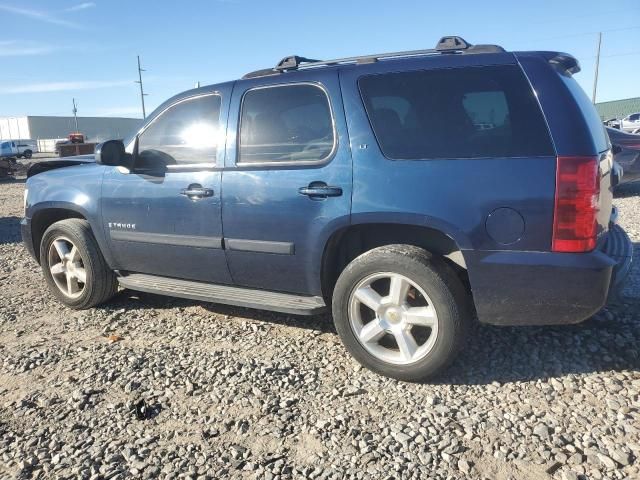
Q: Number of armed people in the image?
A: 0